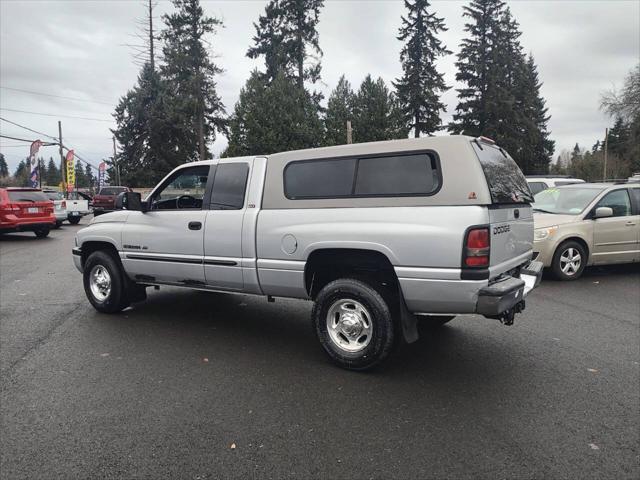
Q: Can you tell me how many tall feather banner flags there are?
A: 3